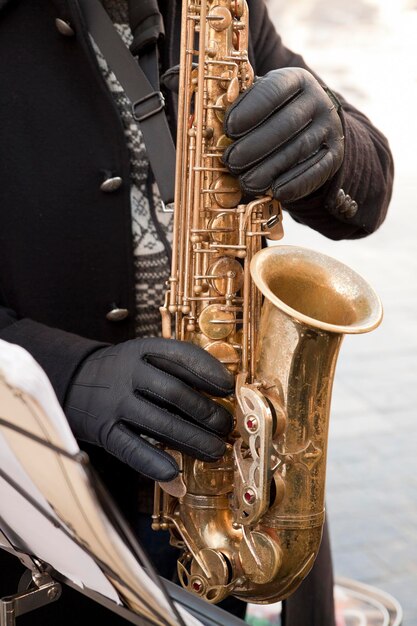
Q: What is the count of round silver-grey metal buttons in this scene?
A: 6